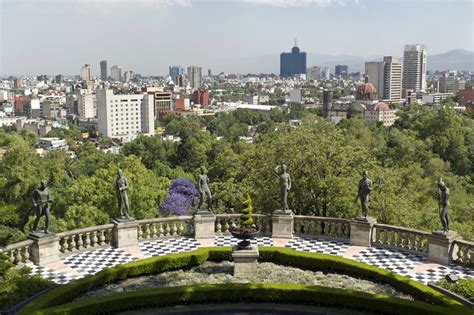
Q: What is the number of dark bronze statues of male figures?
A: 6